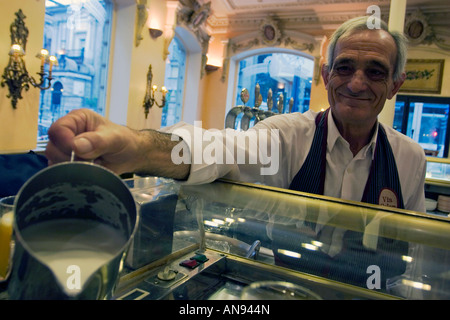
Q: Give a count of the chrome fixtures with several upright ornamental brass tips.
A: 1